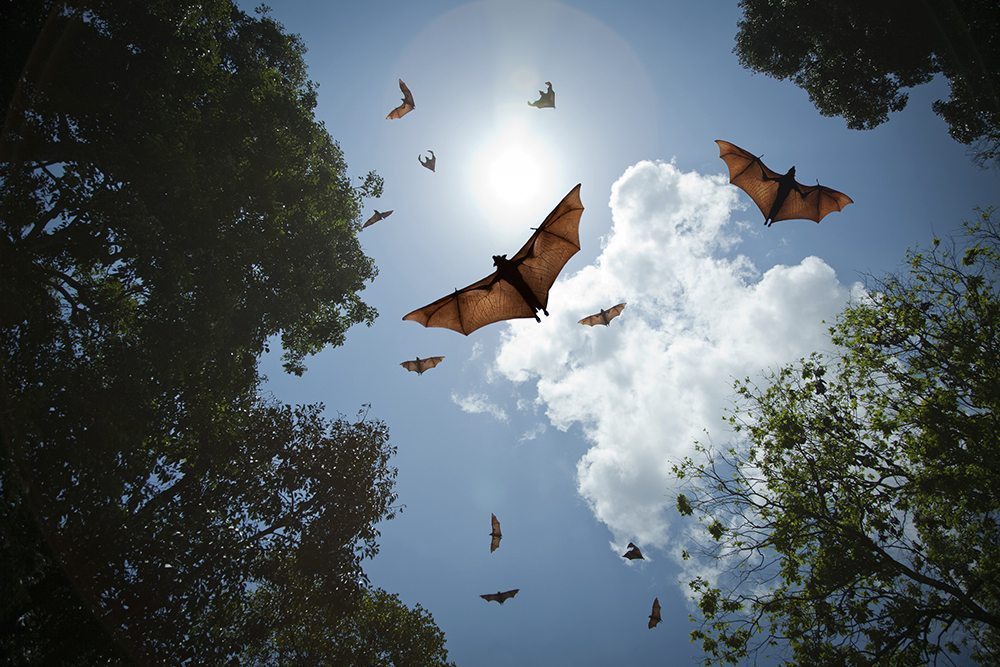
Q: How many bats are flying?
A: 12